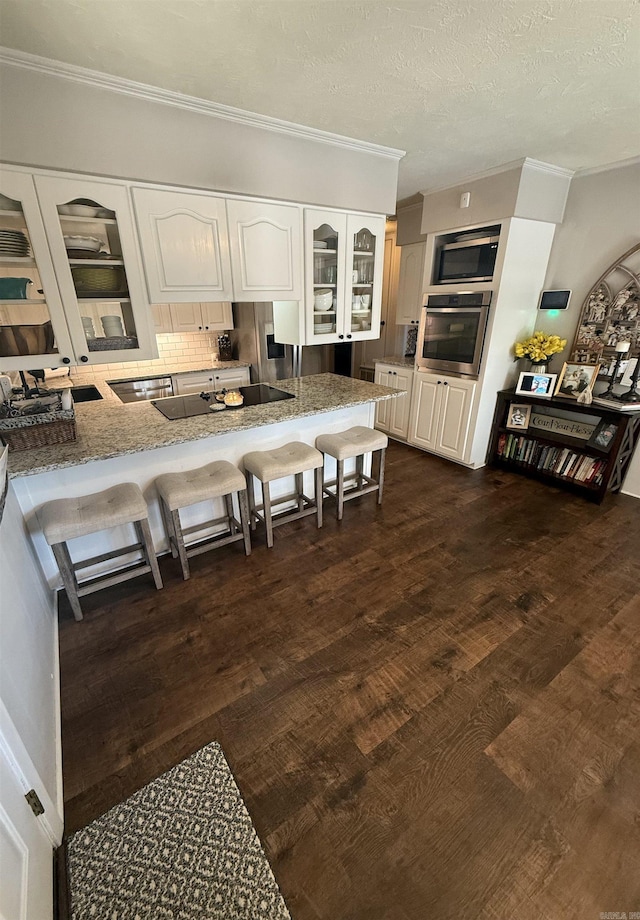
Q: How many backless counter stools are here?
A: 4